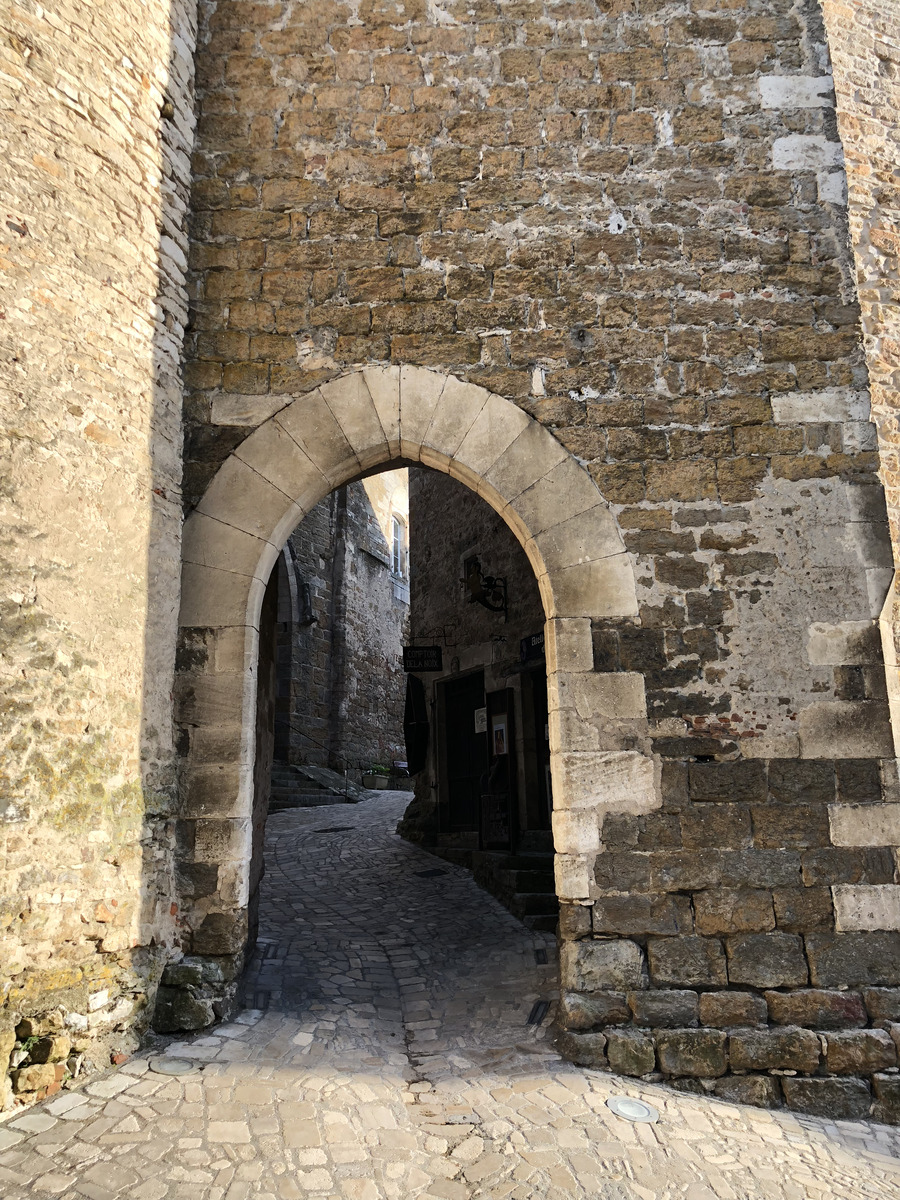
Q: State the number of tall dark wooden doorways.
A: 2